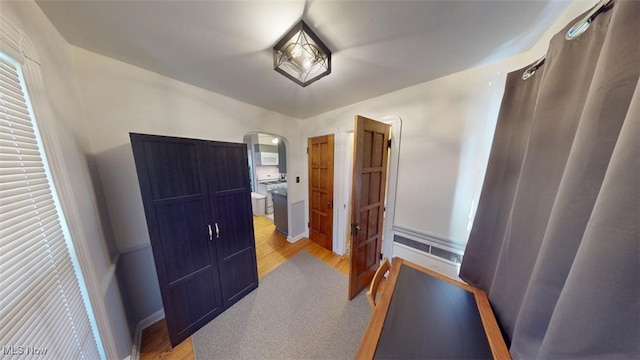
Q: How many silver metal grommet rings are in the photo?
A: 2